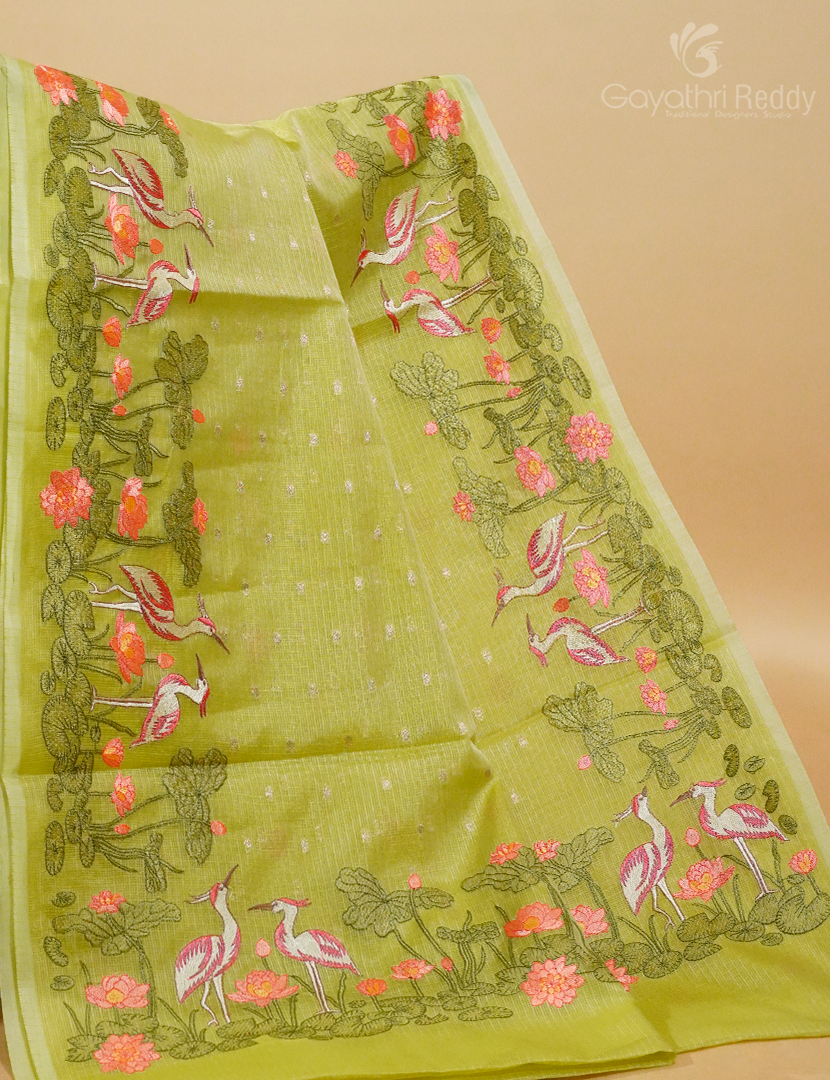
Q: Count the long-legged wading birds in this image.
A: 12